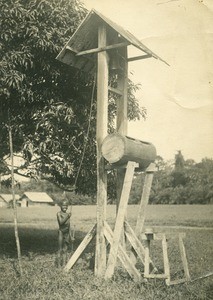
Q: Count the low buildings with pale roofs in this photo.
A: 2